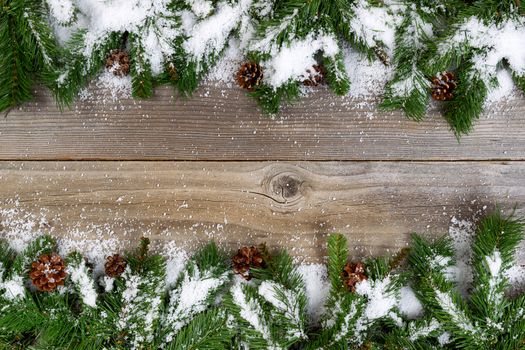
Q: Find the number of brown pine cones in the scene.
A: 8